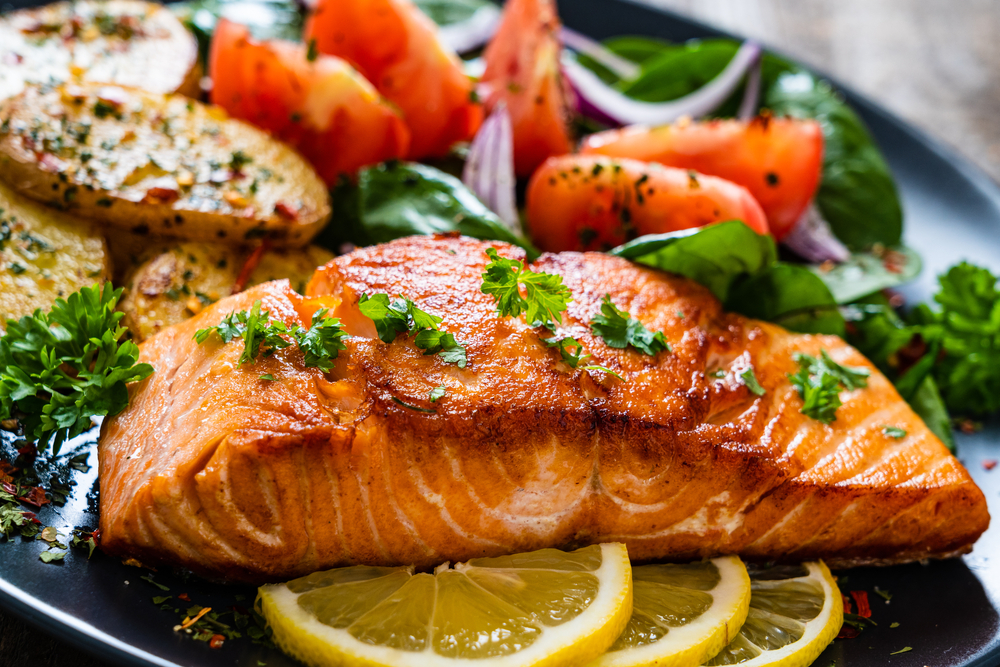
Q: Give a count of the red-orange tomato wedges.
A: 5